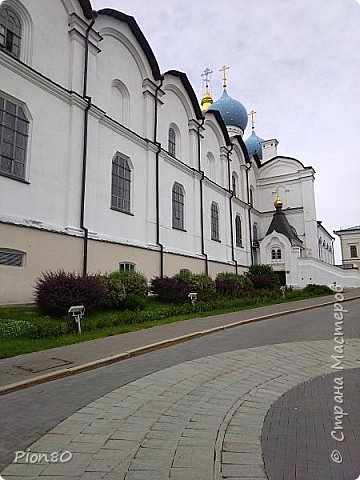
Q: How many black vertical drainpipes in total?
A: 5